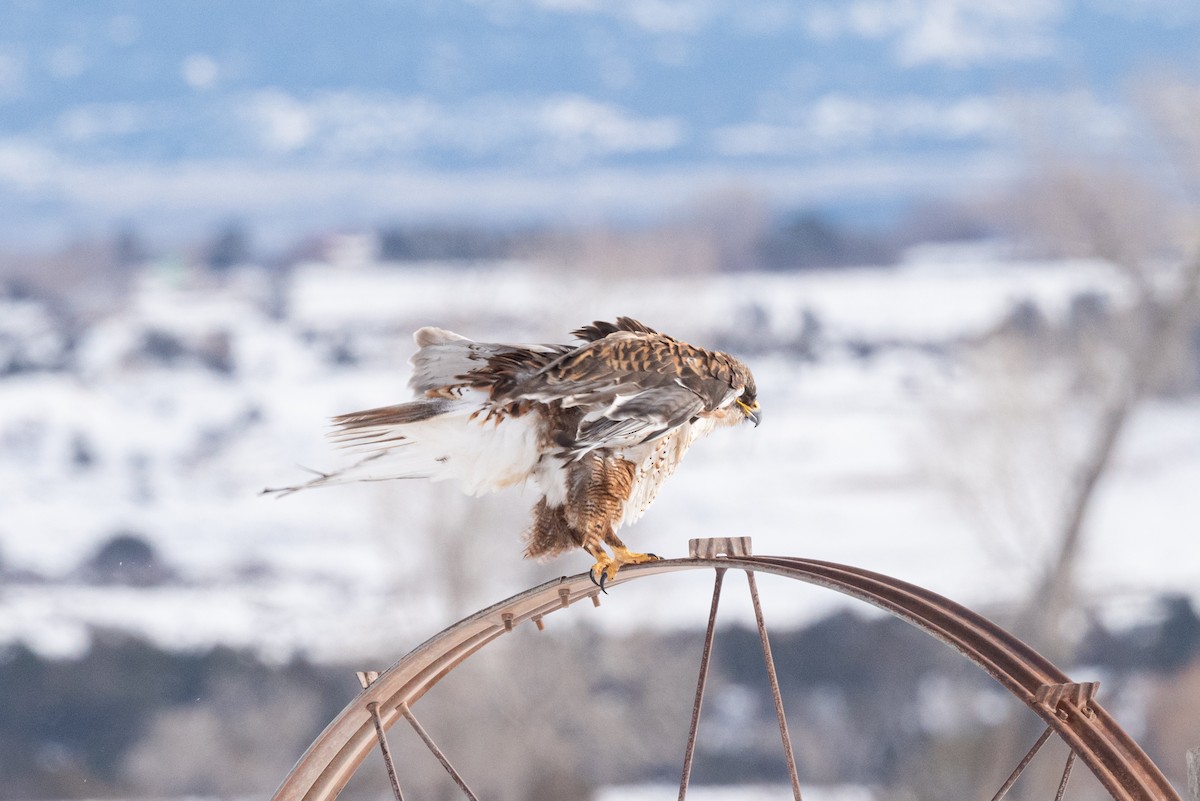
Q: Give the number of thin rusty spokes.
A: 6